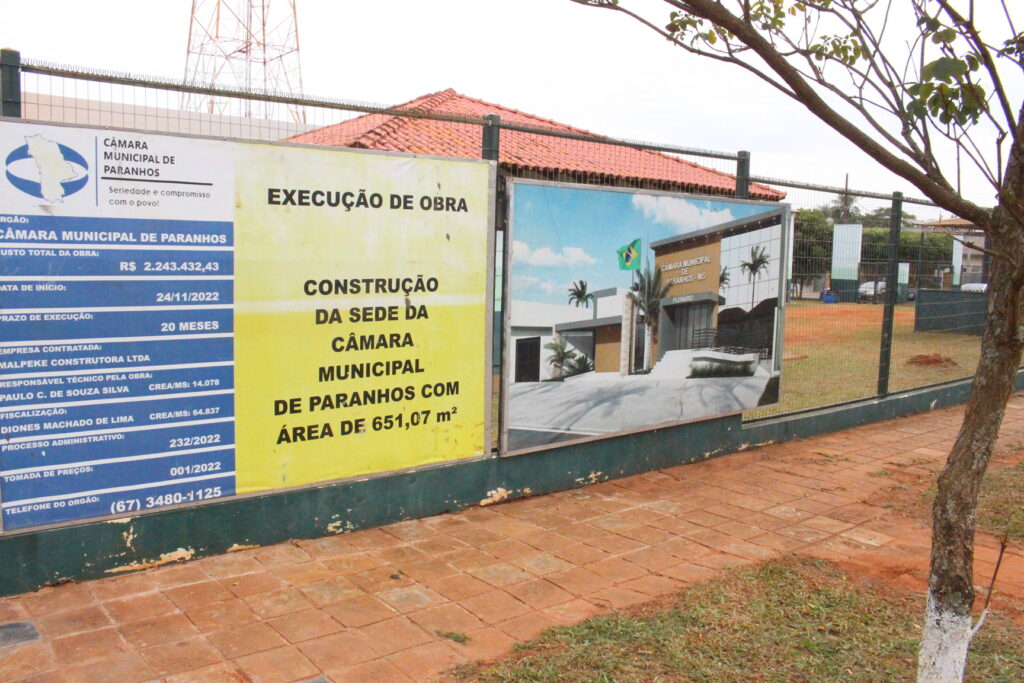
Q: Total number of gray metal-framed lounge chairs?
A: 0